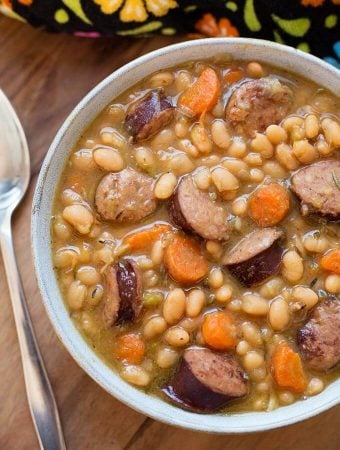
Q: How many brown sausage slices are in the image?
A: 9